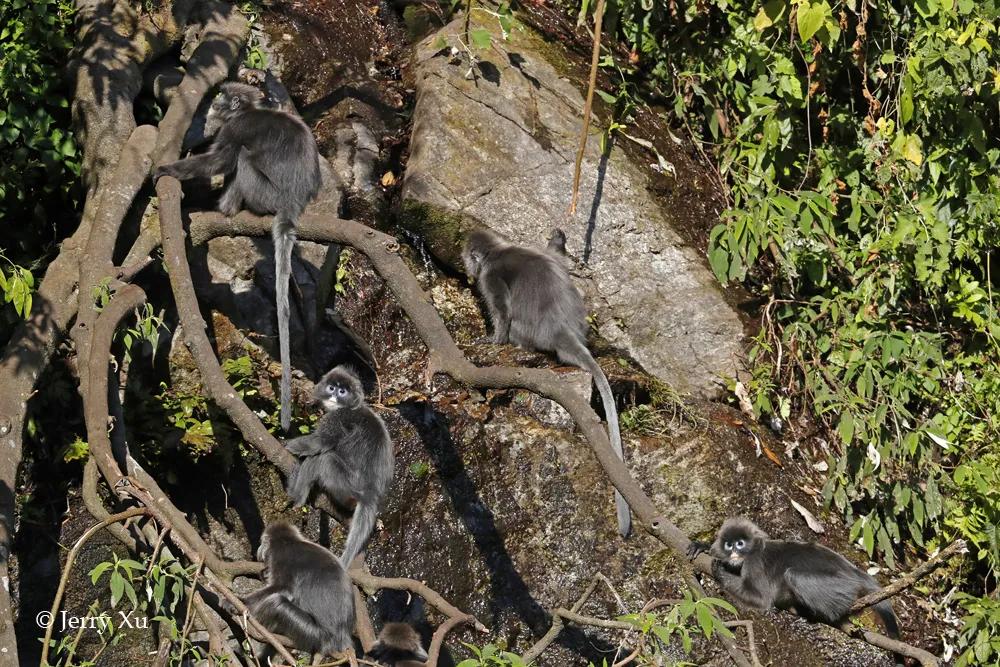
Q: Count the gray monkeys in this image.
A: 6